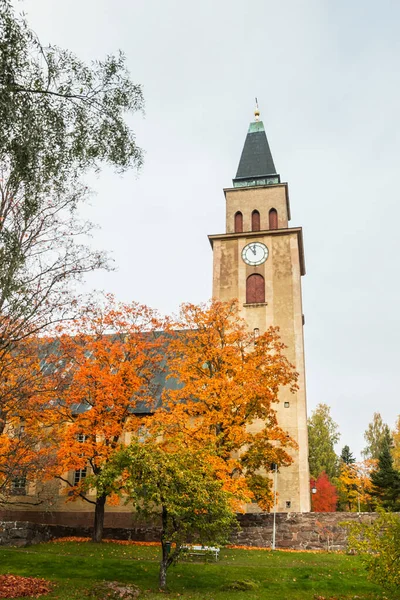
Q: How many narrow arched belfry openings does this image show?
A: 3